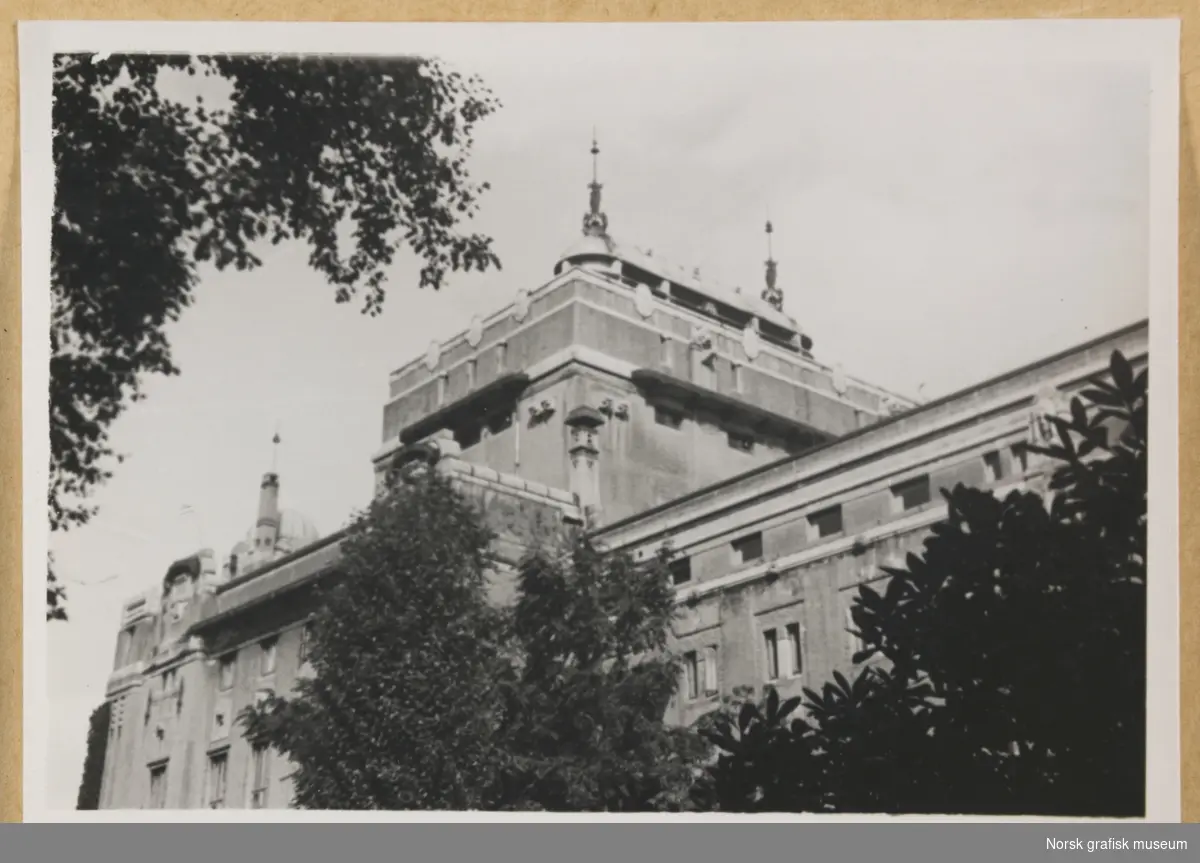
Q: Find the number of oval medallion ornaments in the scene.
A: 6